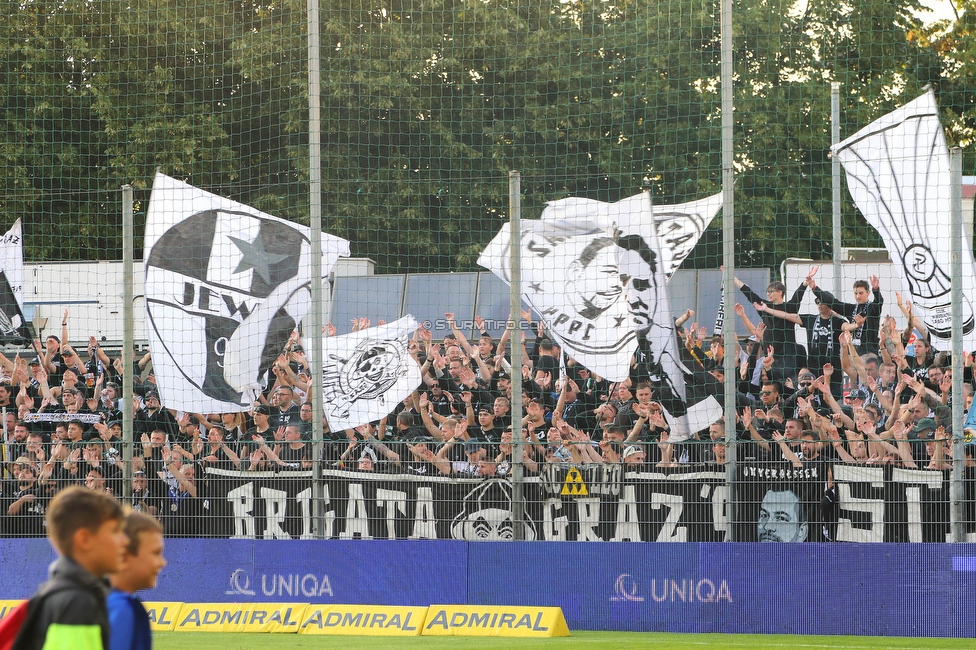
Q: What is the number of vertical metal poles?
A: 6